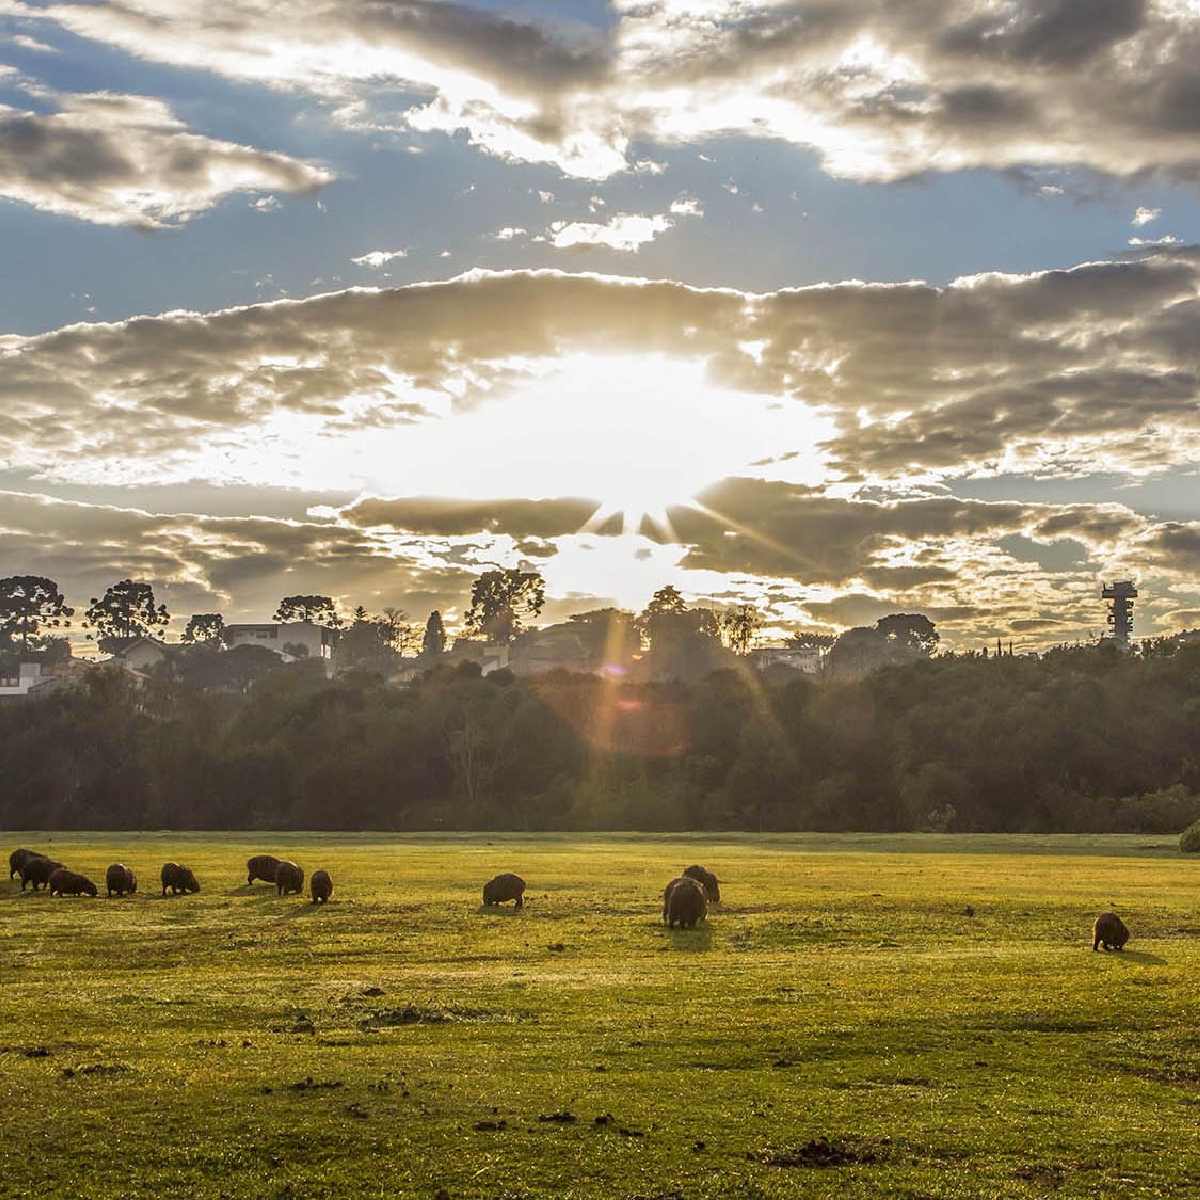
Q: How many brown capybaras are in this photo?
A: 12